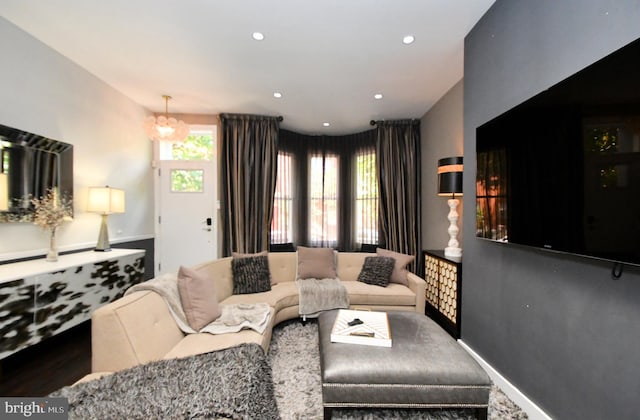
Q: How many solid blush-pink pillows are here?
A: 4